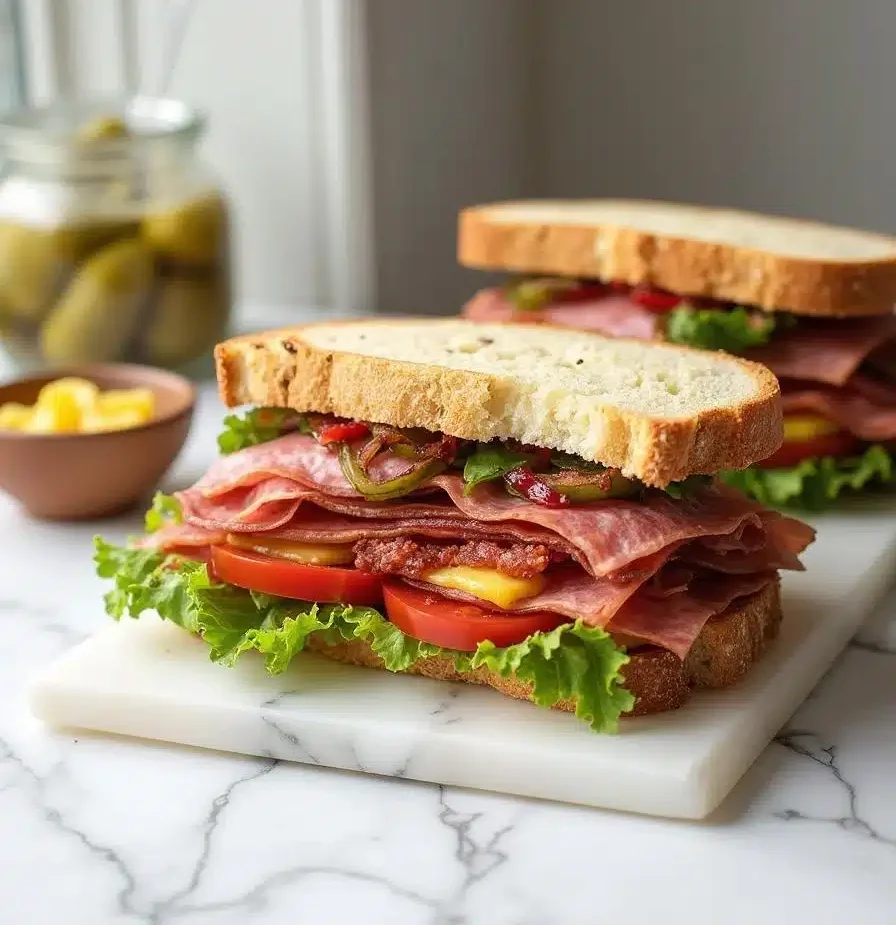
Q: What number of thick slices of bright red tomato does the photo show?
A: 2